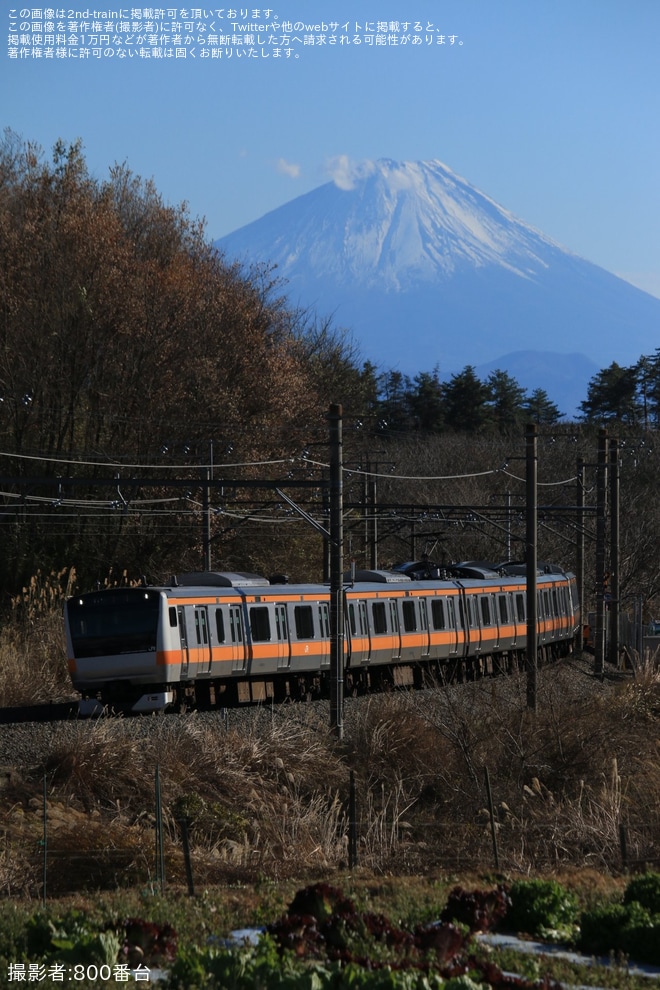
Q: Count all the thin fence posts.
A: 6